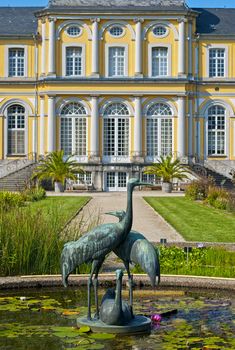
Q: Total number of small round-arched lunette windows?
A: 3